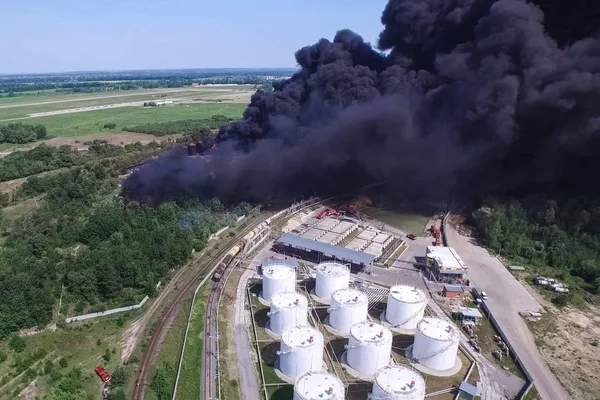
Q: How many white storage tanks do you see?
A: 10